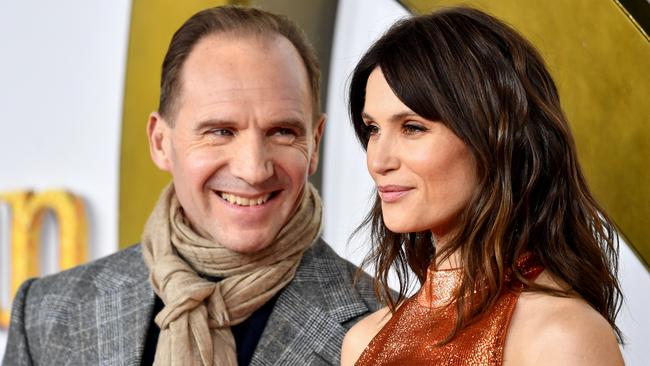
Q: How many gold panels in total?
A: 2